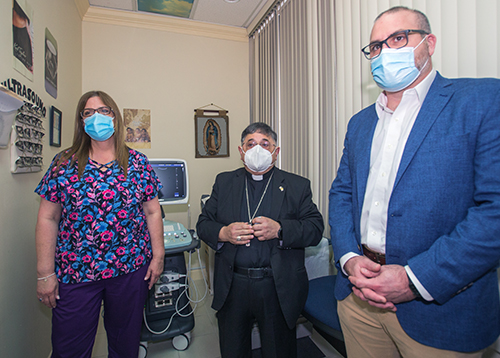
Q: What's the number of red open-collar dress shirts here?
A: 0